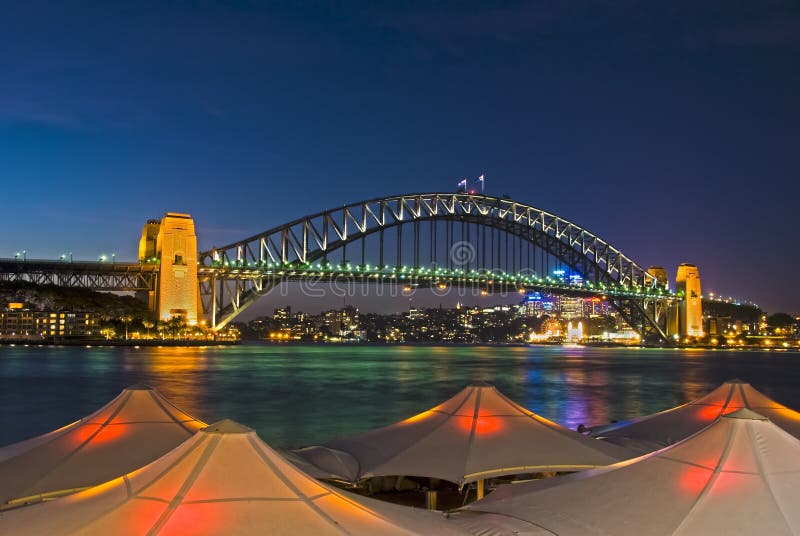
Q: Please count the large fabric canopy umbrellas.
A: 5